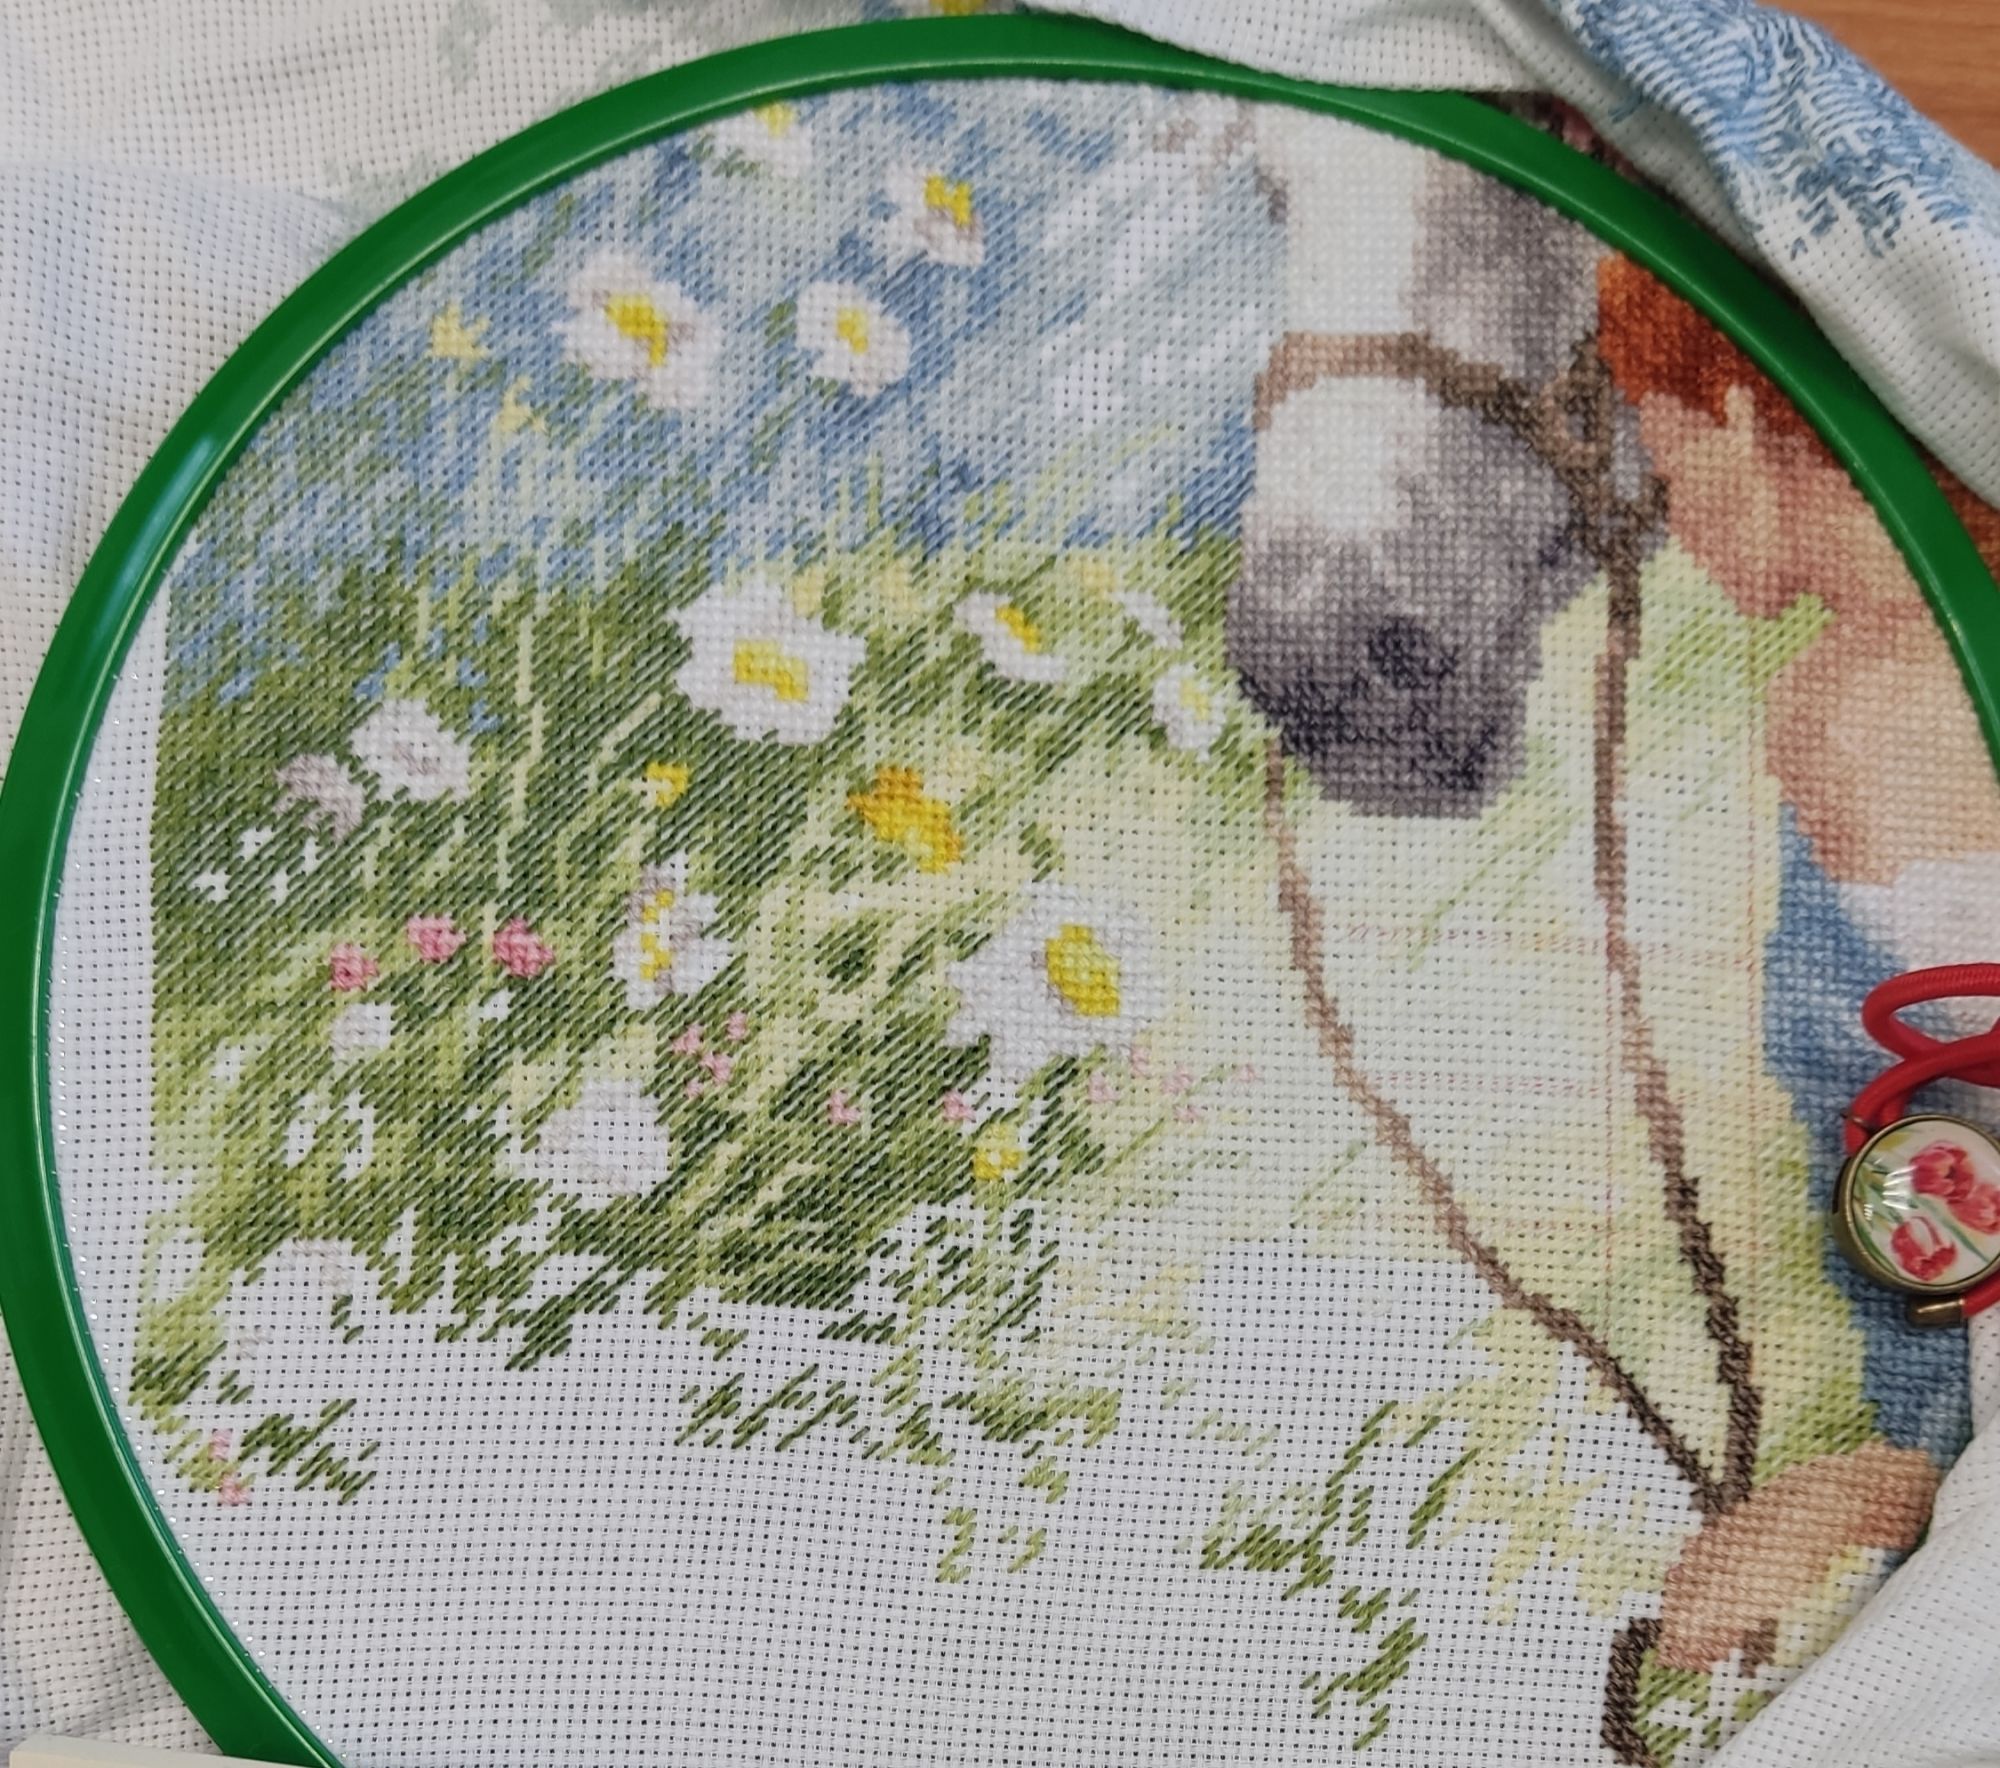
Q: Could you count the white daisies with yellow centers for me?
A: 9